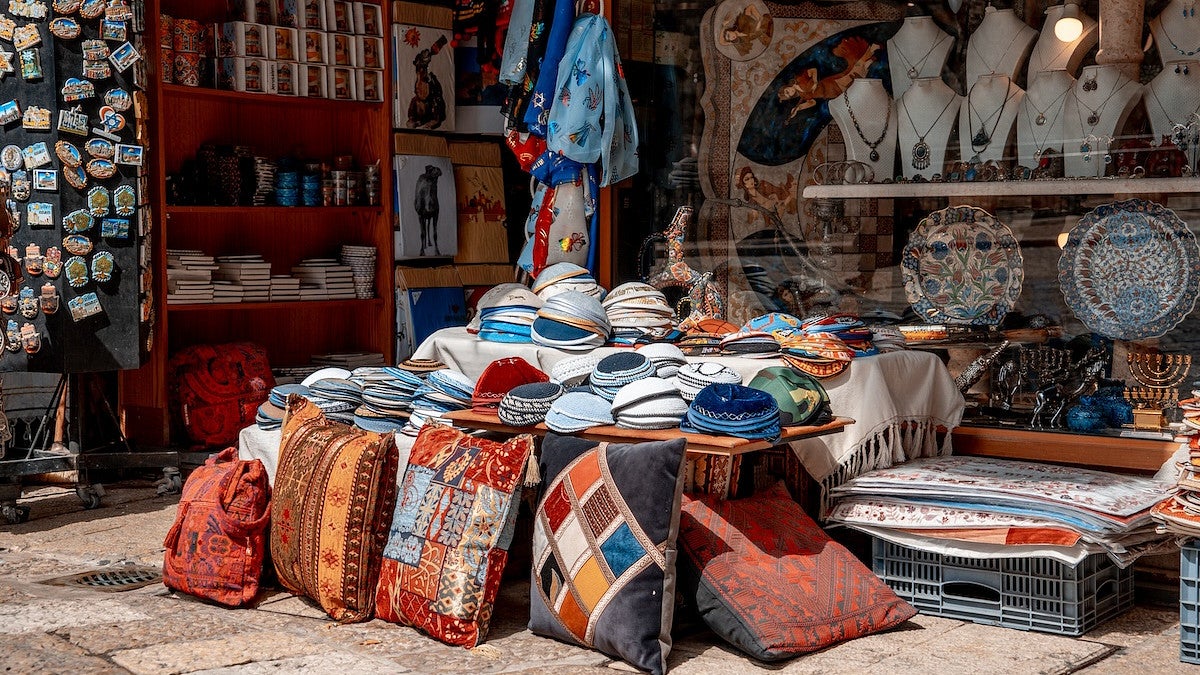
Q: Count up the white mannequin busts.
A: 10